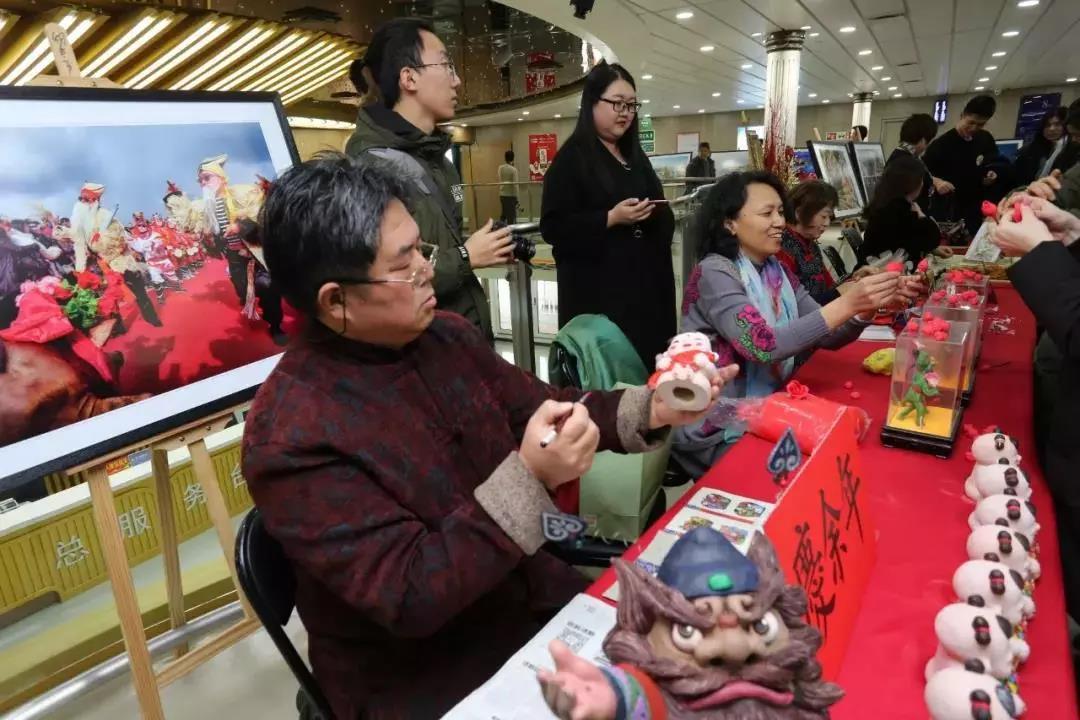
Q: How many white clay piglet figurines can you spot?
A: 7